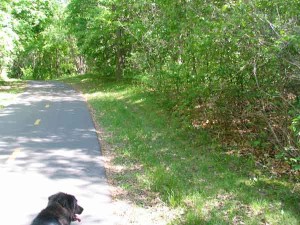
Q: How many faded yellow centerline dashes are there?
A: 3